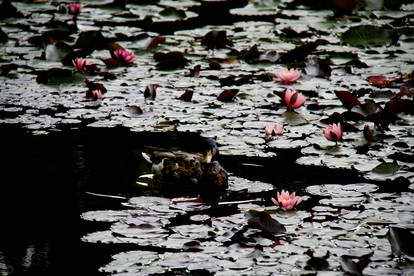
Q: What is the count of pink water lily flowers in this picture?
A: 9